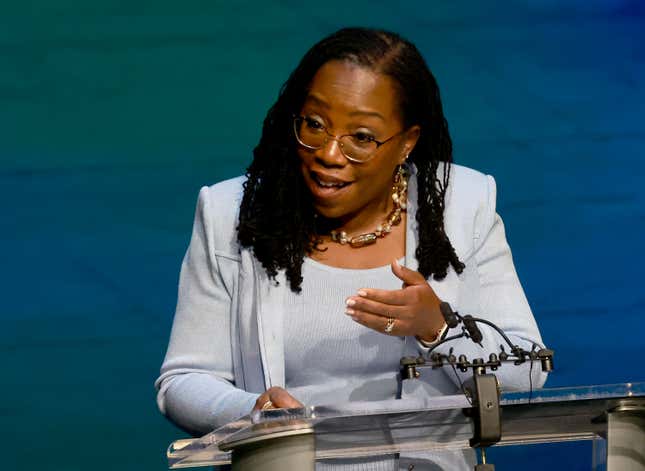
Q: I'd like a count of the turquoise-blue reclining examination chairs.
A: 0